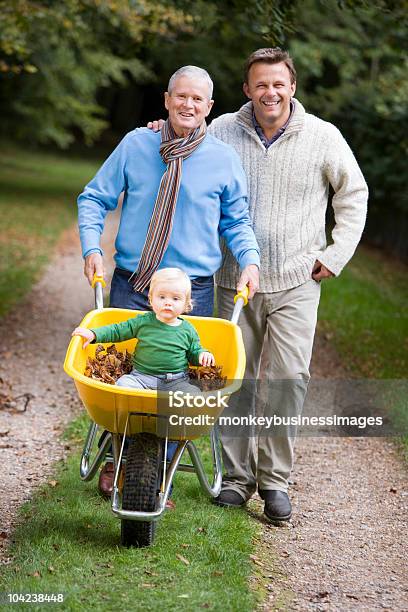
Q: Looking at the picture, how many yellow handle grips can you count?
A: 2